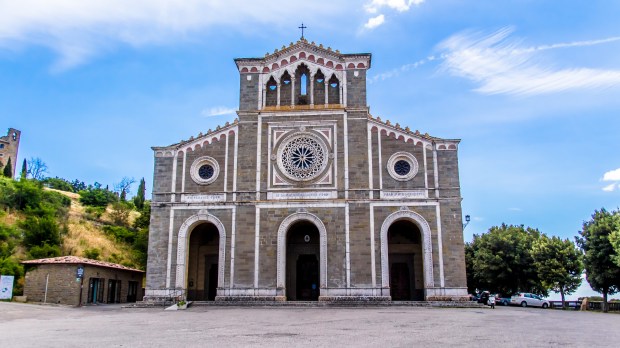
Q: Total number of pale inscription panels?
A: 3